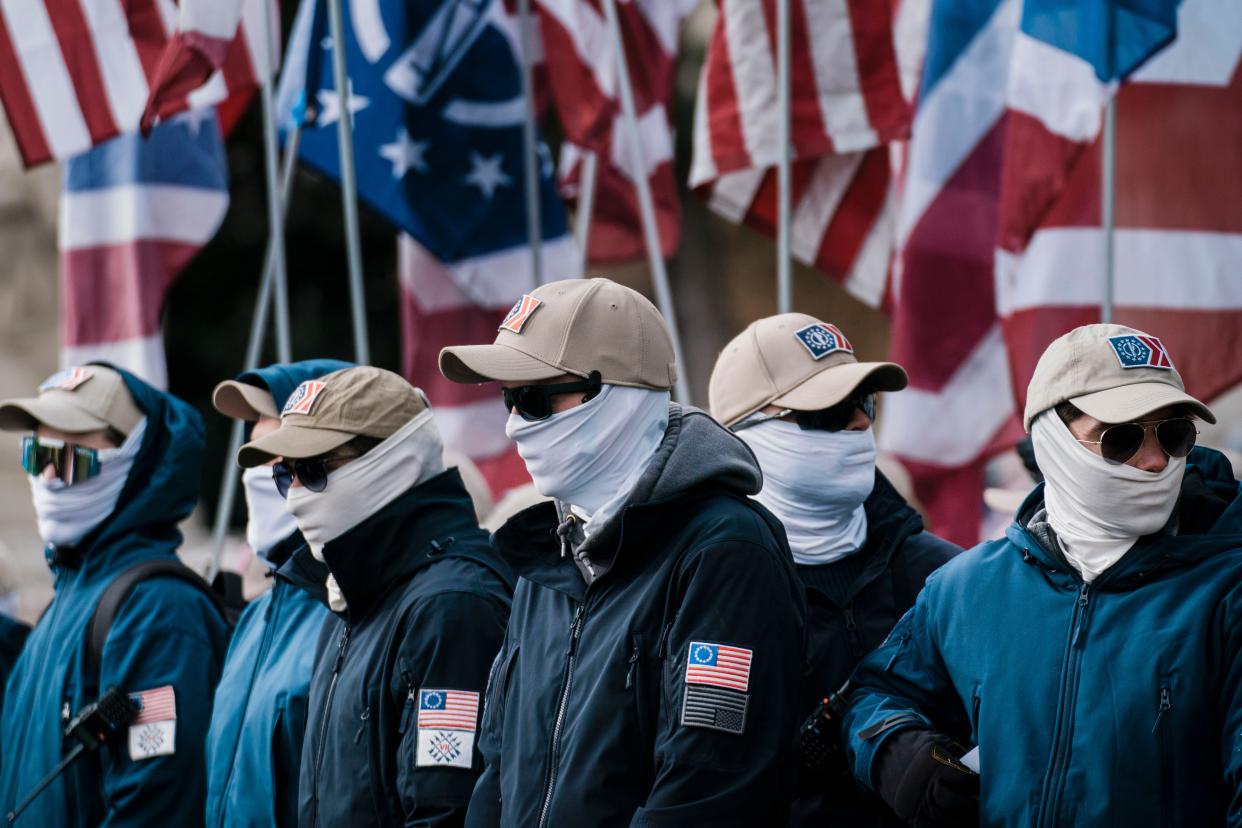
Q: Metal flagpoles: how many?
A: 8